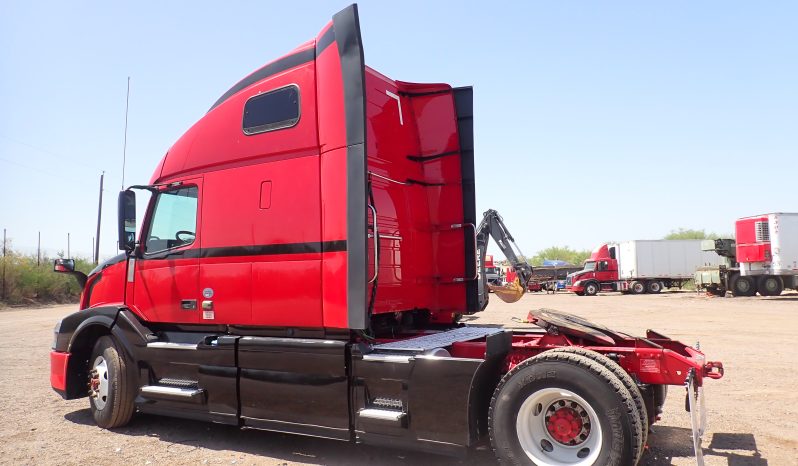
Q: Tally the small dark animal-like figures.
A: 0